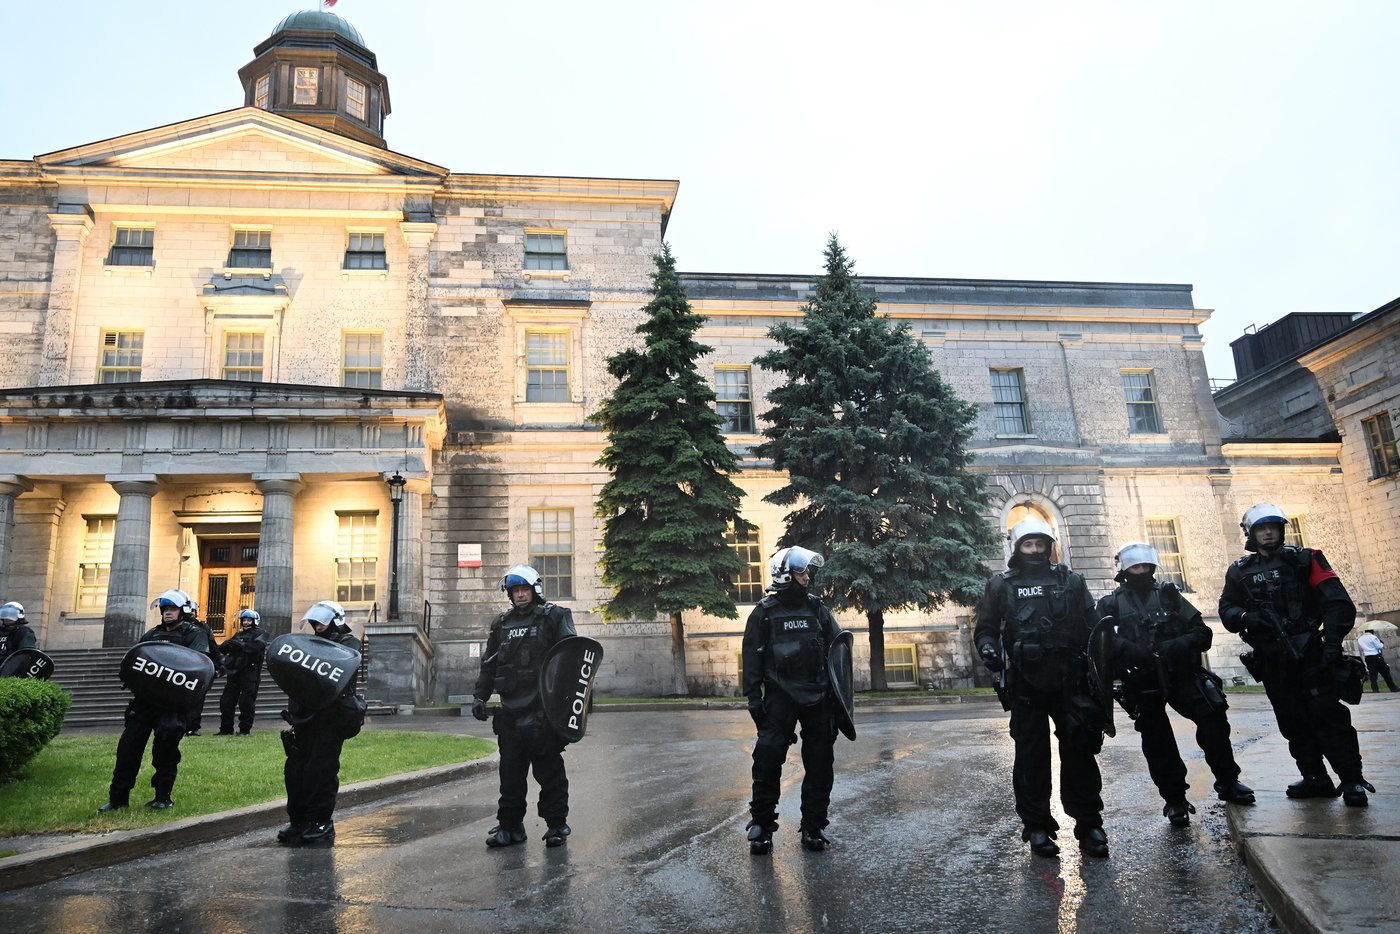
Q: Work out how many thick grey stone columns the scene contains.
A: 4